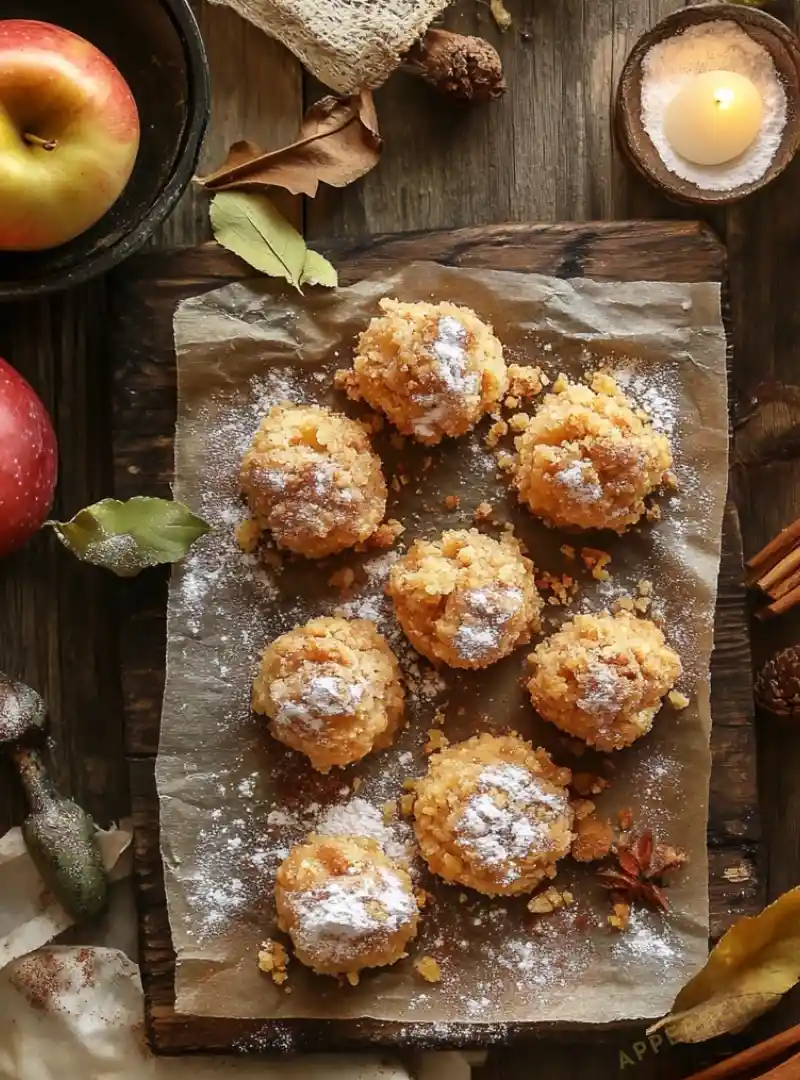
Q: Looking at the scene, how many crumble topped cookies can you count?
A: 8